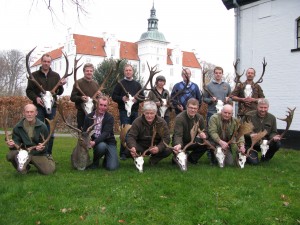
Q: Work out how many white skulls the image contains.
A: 12